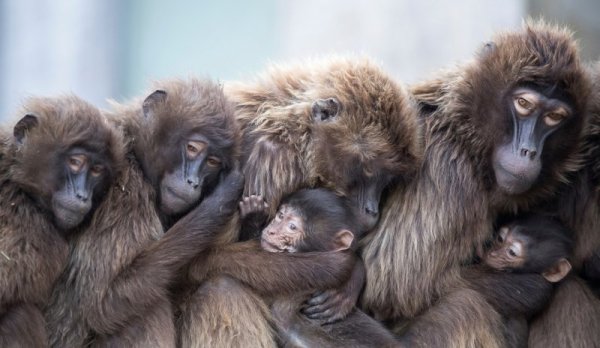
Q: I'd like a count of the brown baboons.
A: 6